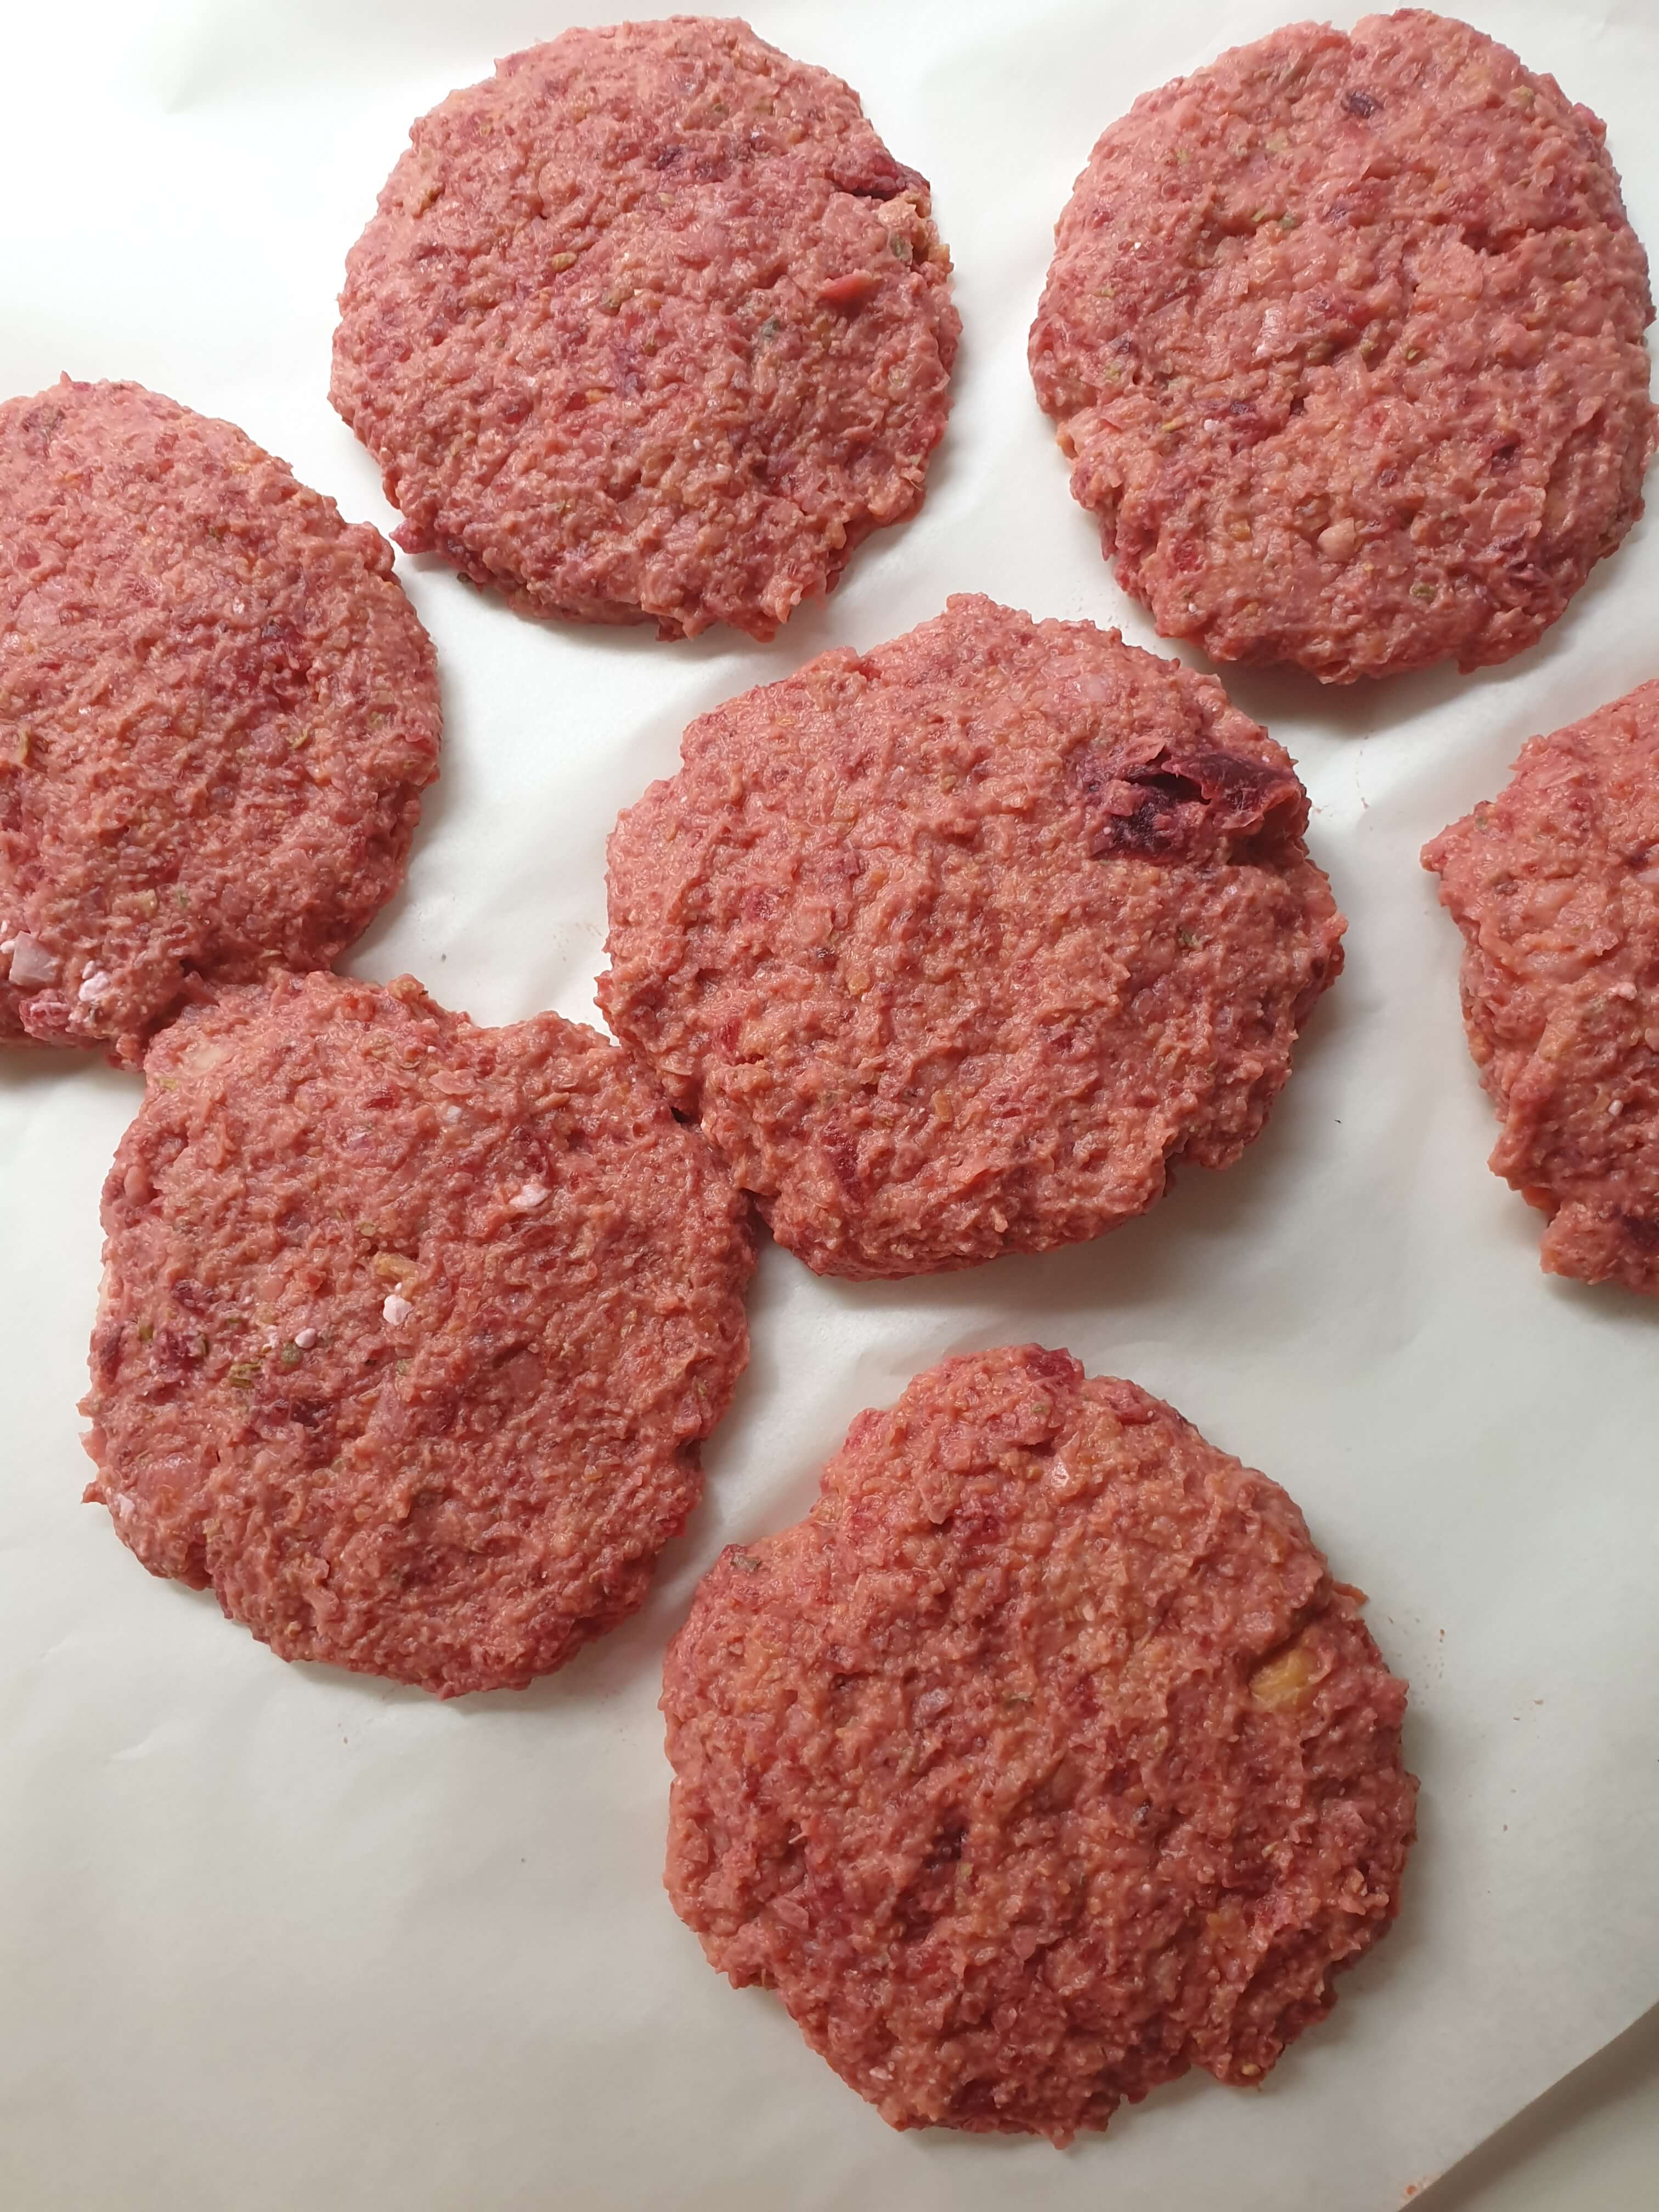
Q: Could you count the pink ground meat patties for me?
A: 7